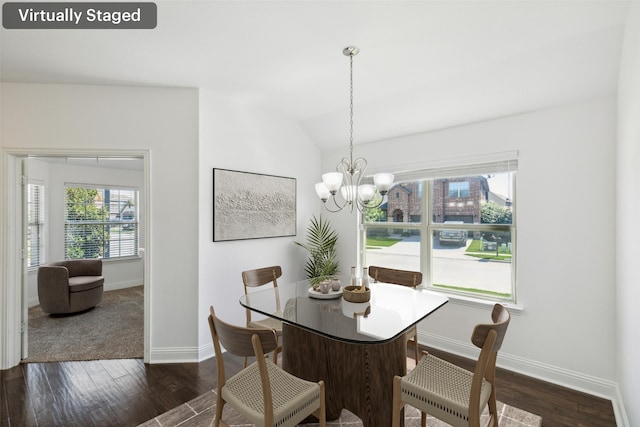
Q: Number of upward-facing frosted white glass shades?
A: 5